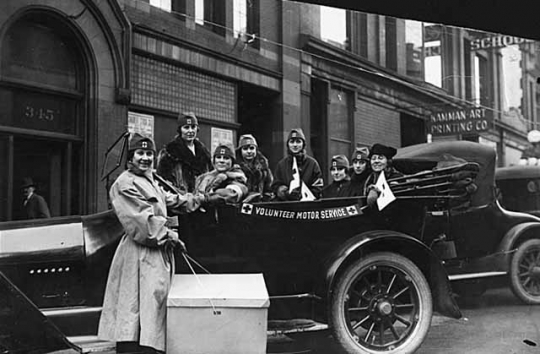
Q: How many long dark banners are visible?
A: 1